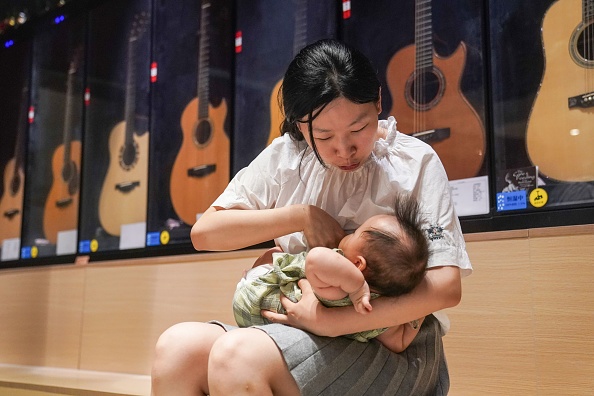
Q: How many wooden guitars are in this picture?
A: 7